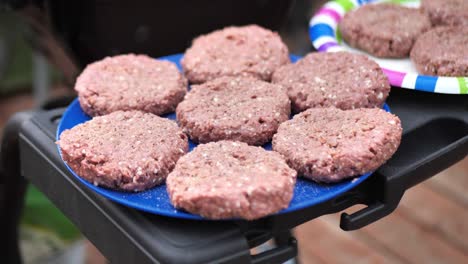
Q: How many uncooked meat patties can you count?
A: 10